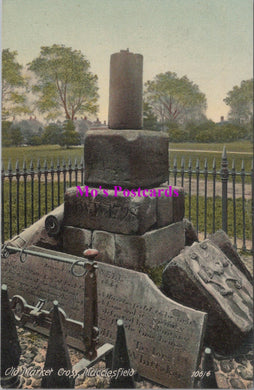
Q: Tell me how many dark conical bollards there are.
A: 4